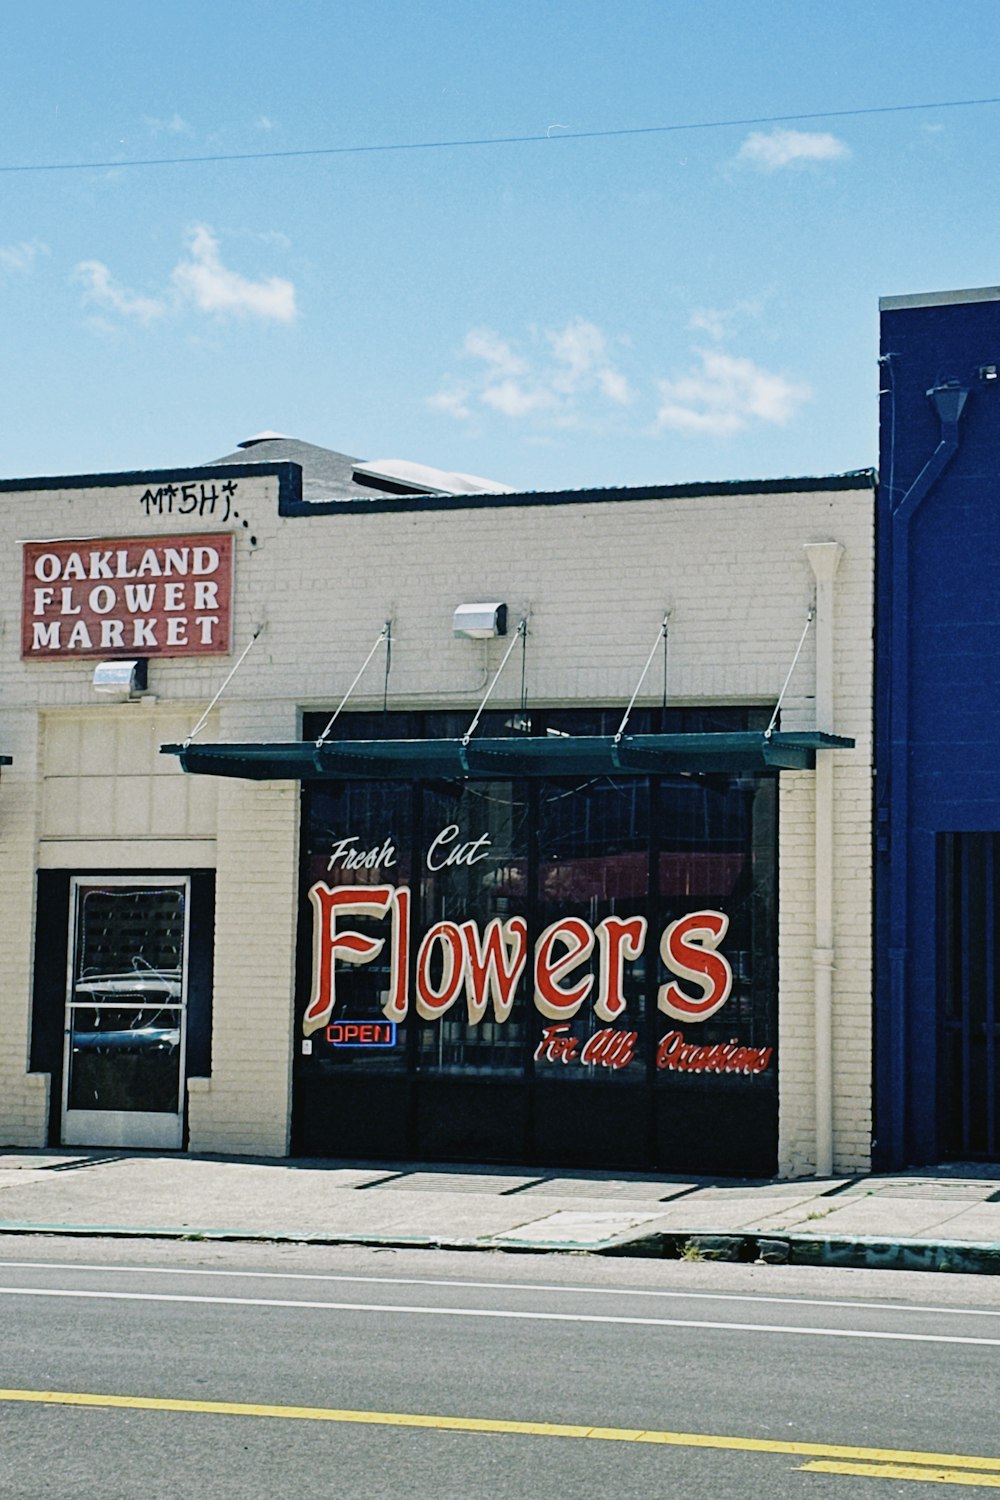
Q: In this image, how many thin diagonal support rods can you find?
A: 5